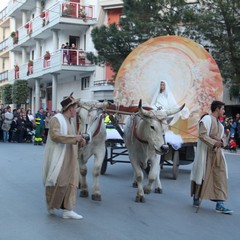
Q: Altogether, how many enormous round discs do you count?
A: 1